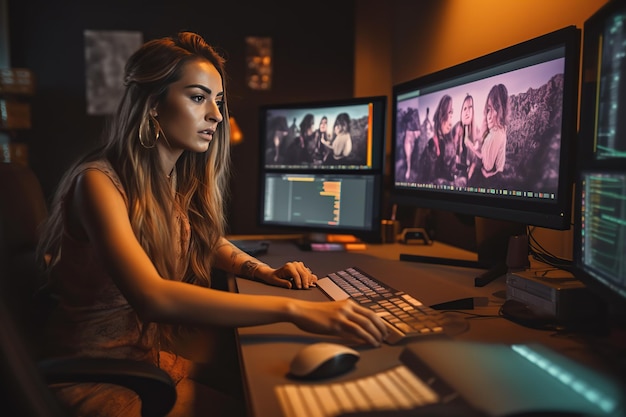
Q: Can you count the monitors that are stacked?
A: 4